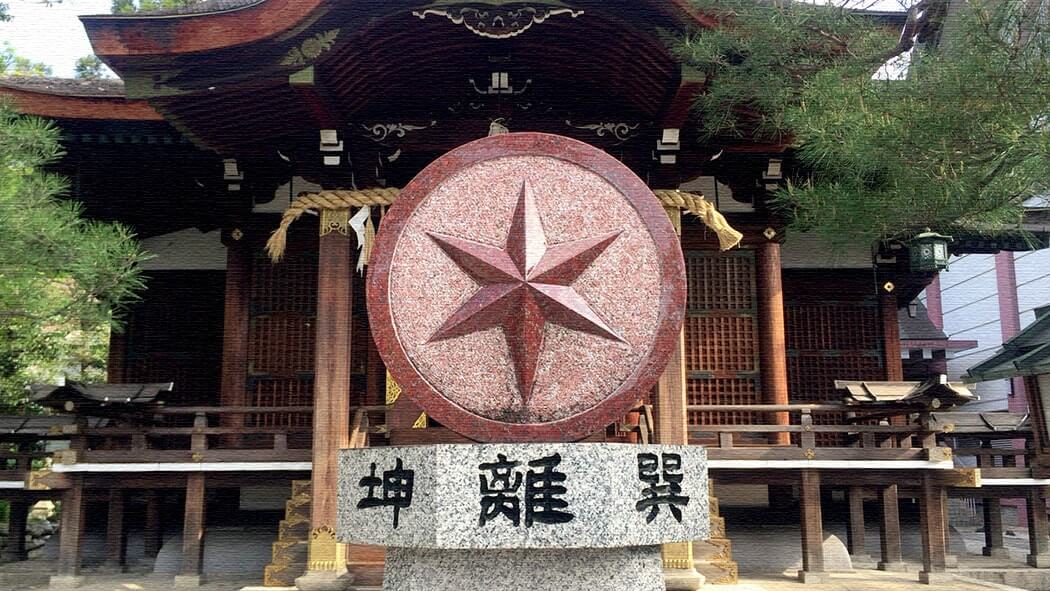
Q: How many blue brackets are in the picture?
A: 0